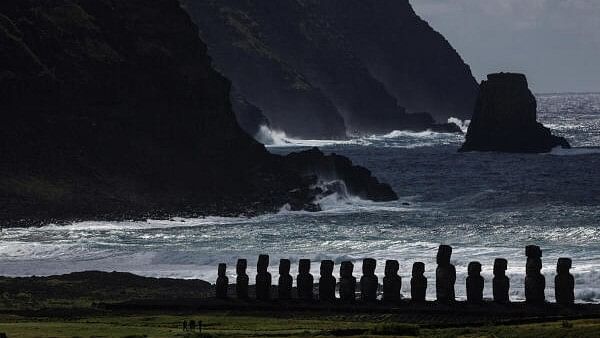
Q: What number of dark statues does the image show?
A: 15